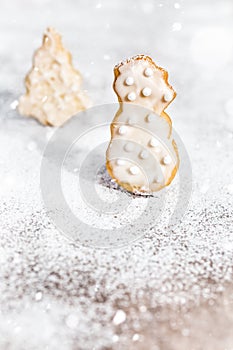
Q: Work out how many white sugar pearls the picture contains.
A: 15